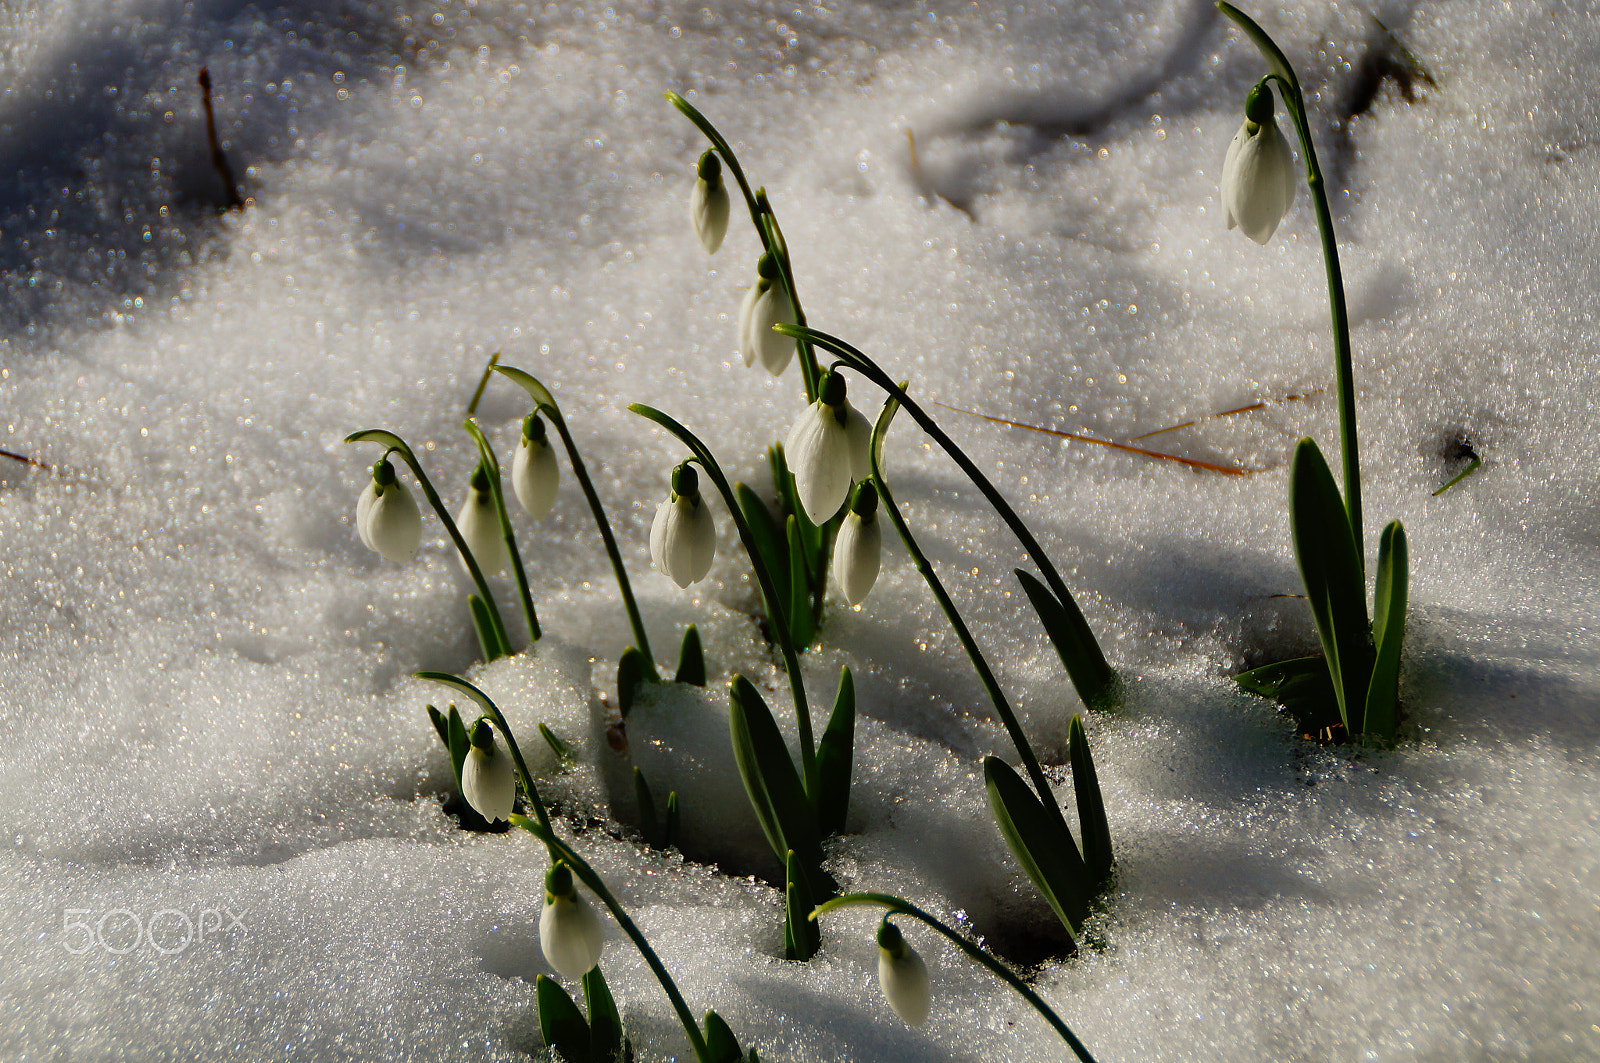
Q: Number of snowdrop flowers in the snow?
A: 12